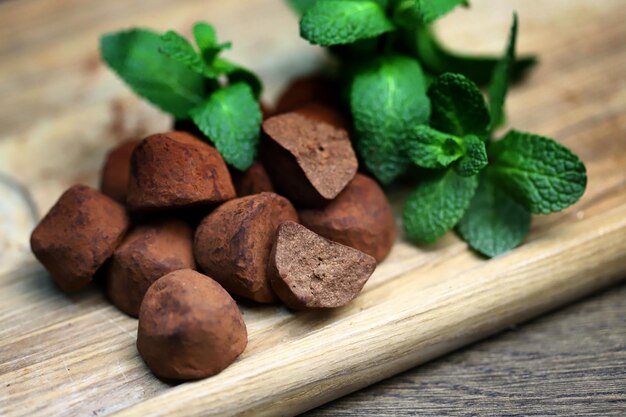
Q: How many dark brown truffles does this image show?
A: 11